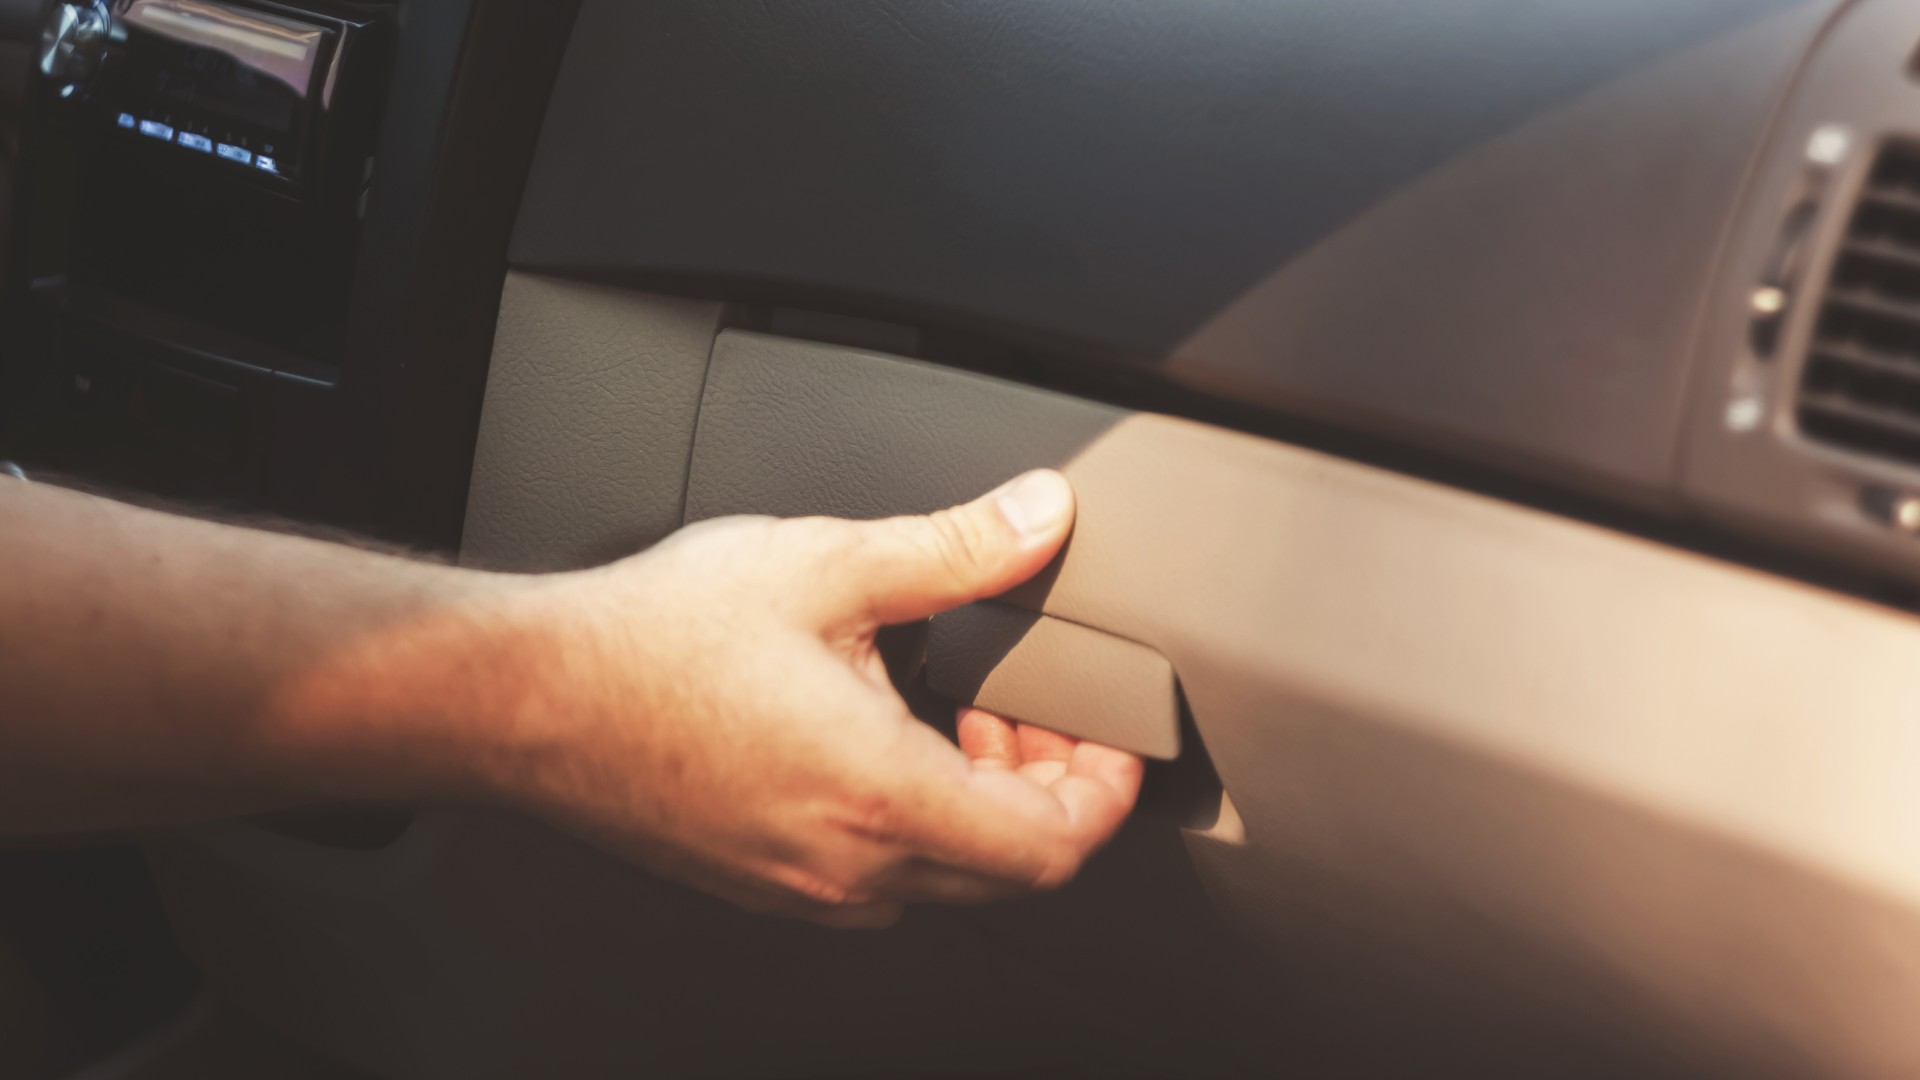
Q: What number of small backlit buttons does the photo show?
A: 5